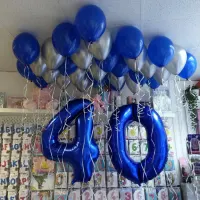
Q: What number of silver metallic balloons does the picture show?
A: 14